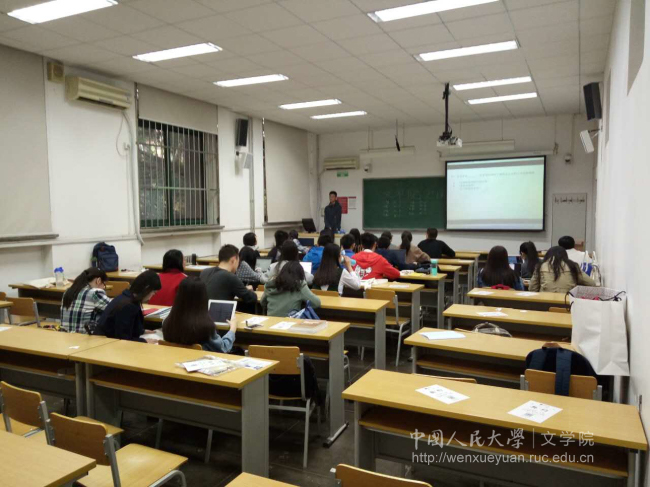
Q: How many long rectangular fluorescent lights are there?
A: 9